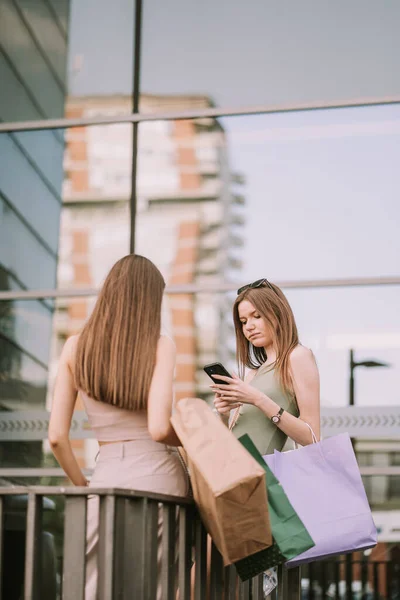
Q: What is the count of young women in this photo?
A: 2